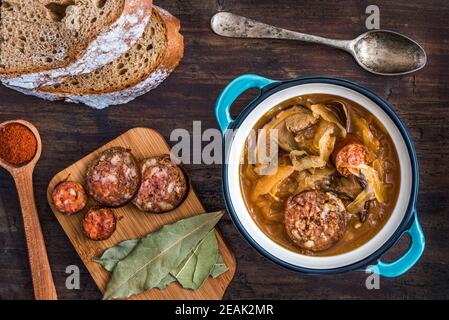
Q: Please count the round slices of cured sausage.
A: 6